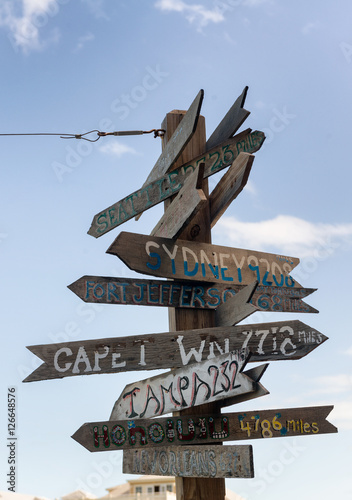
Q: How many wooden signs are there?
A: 13